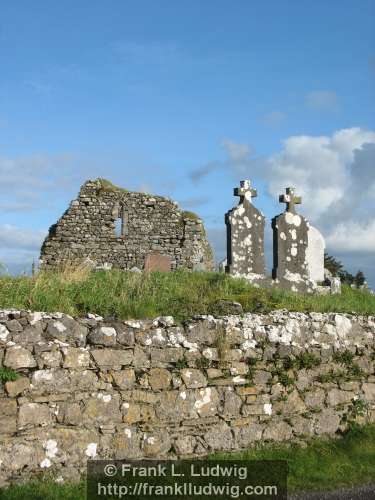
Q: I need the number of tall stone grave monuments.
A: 2